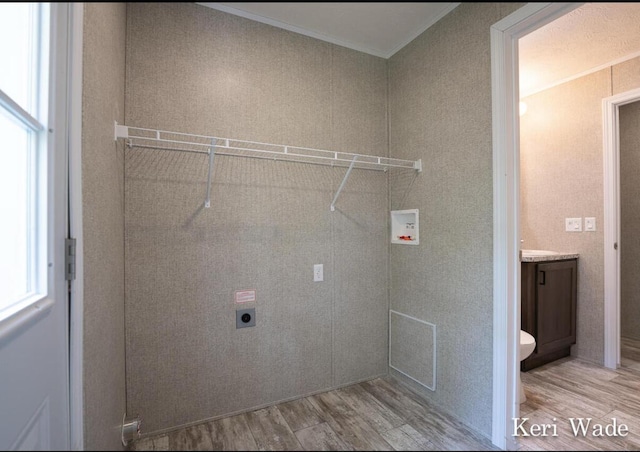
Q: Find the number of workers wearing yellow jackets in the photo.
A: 0